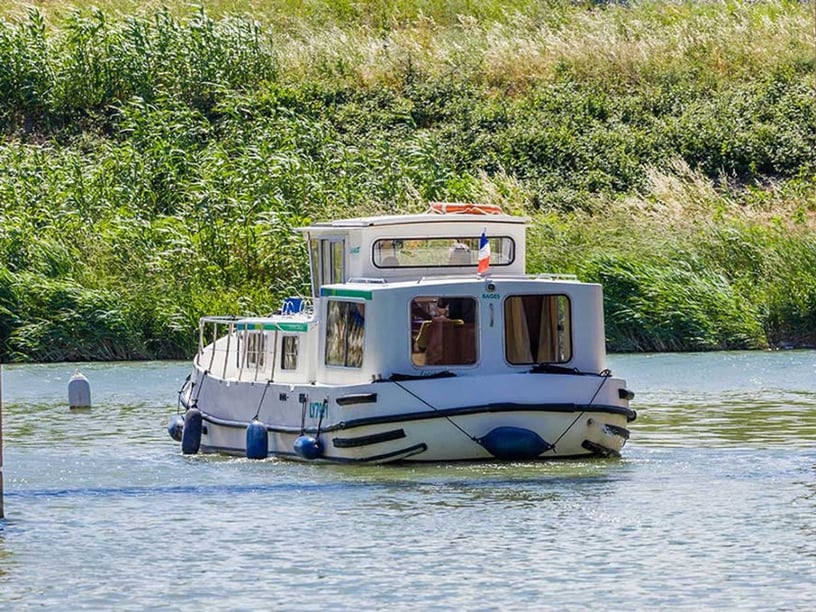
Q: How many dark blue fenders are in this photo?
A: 5